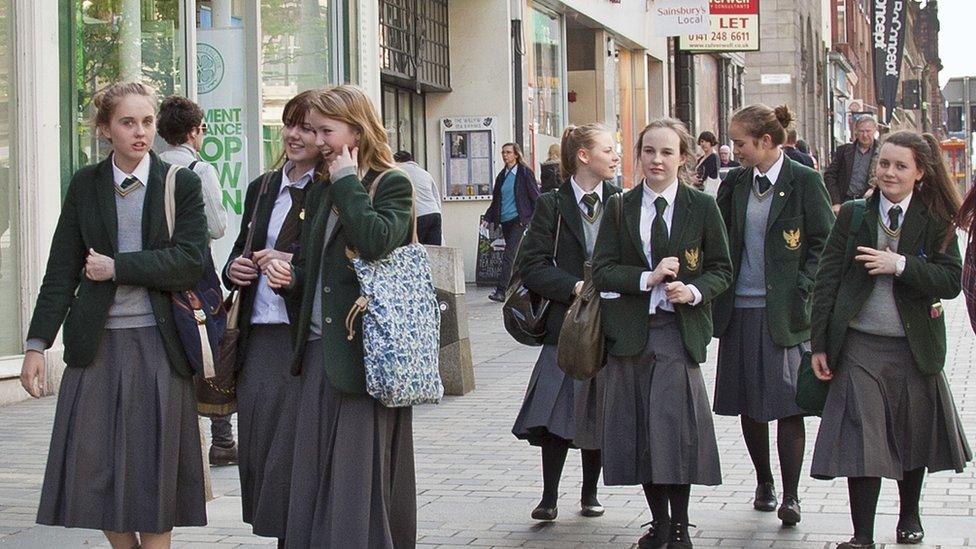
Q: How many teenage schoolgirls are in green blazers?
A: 7